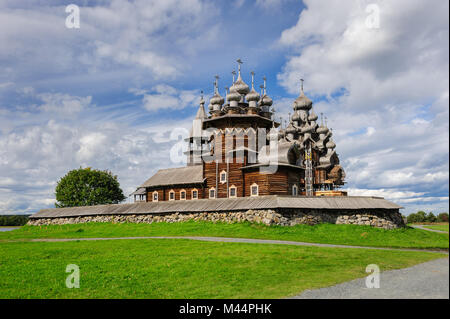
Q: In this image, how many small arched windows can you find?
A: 9